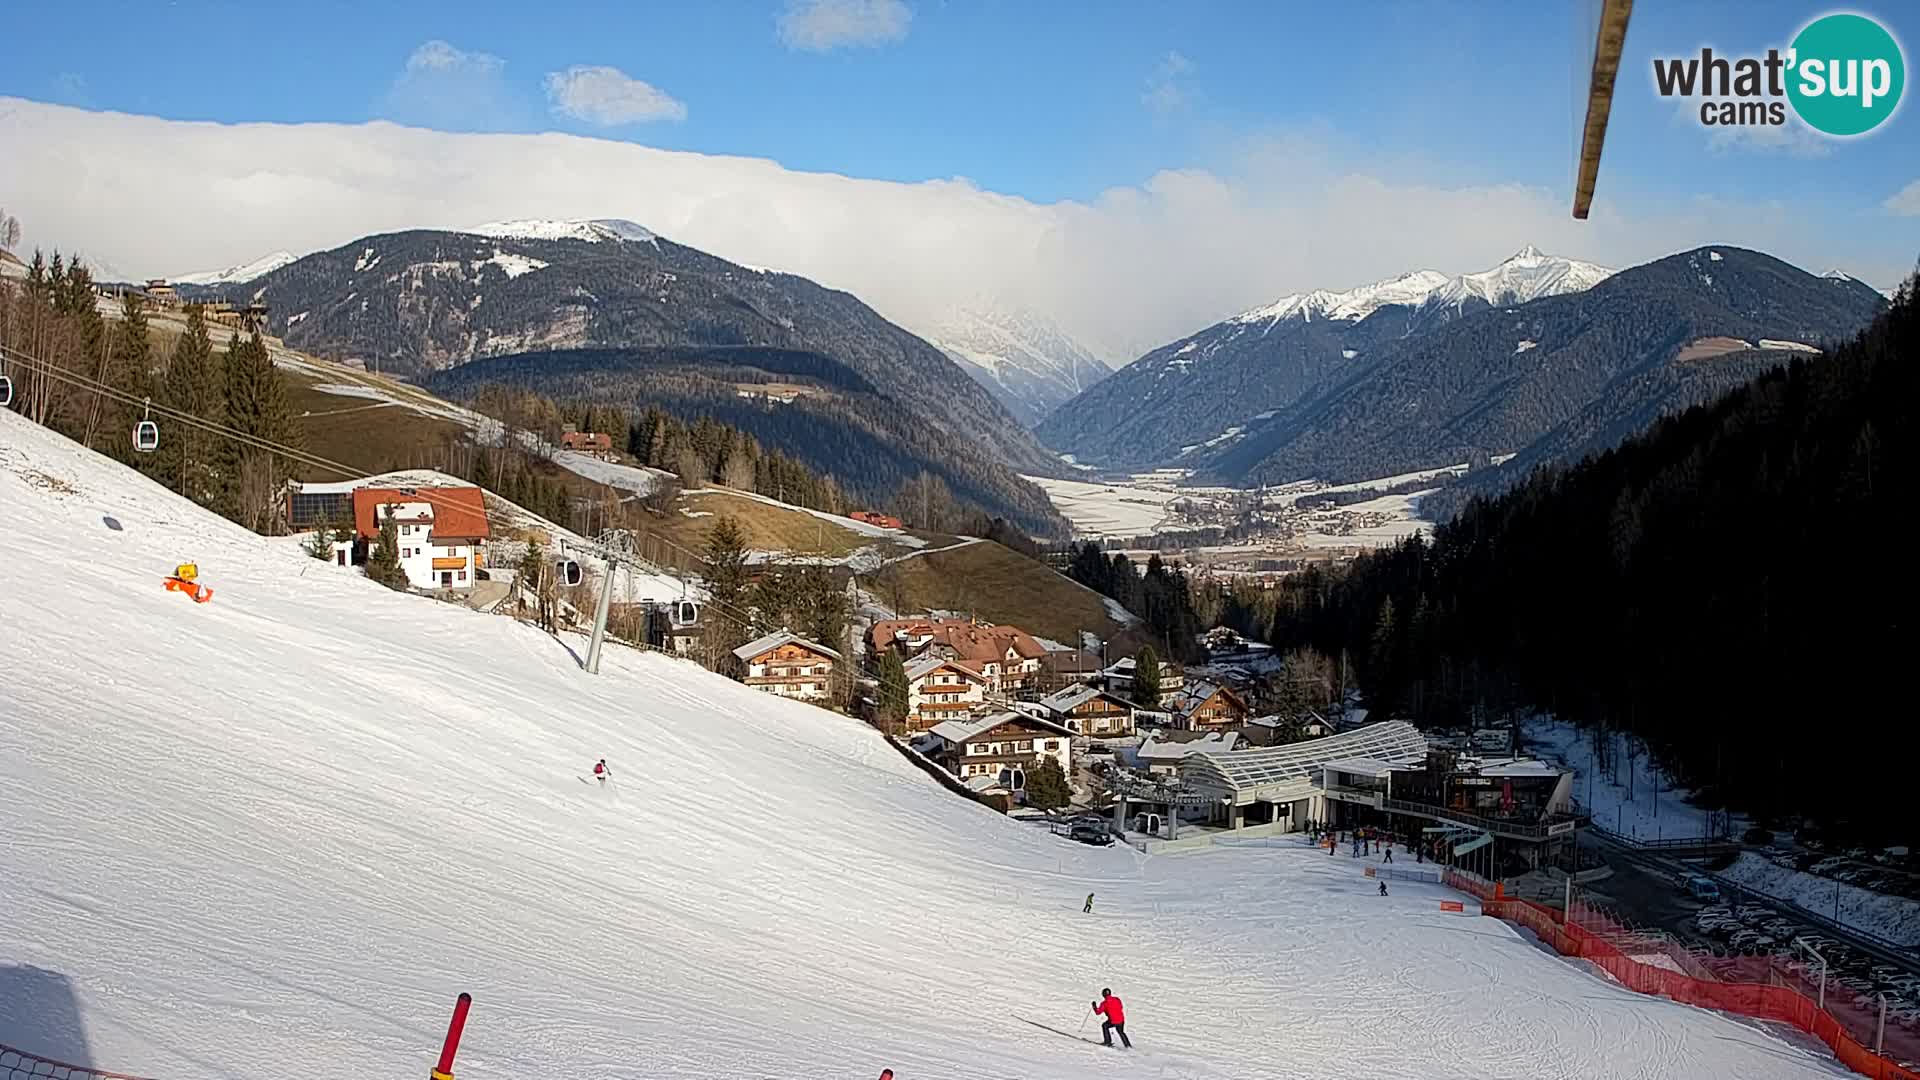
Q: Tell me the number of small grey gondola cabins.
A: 6